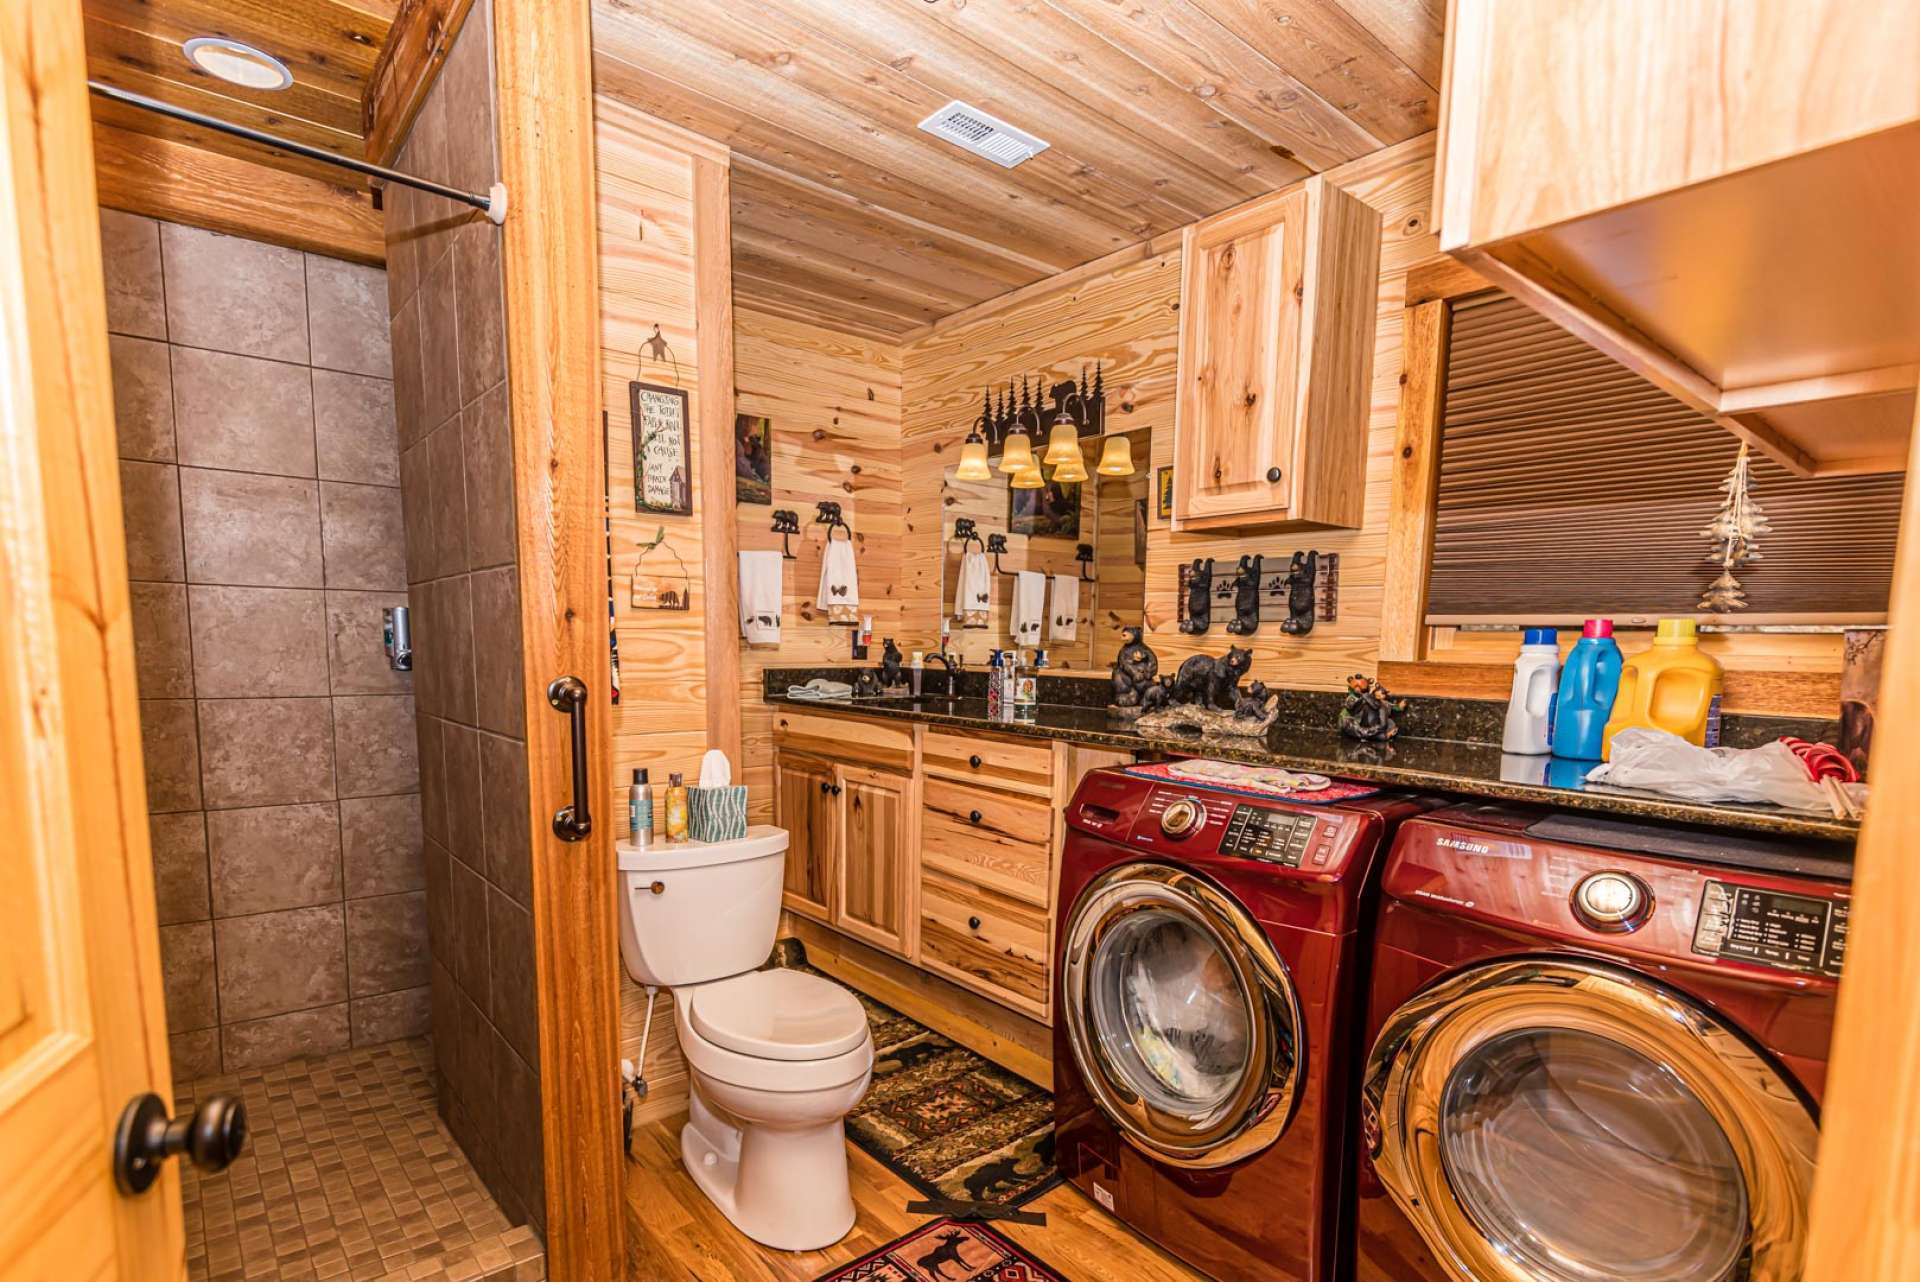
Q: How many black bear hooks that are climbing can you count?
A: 3